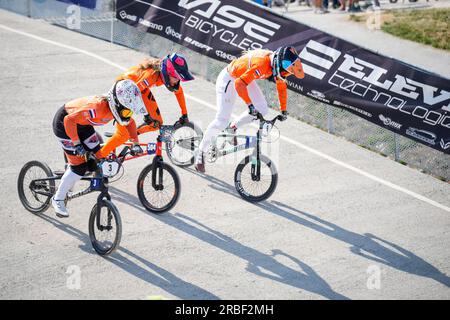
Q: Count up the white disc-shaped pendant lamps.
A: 0